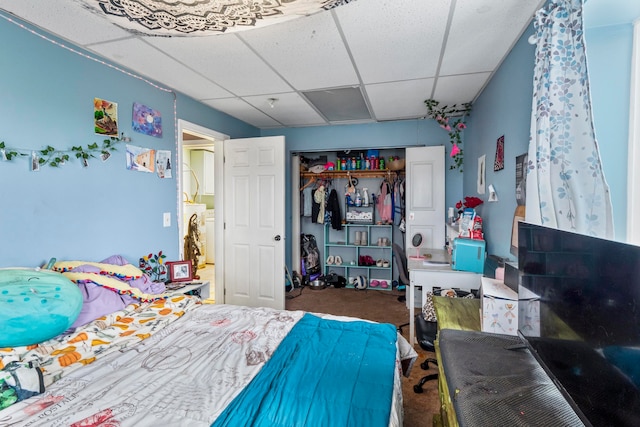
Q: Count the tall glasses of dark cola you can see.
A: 0